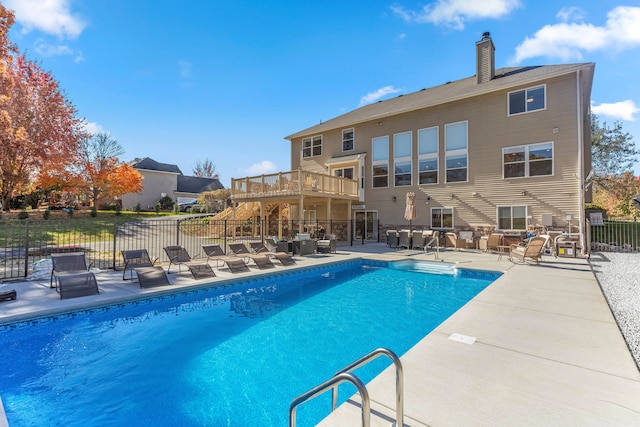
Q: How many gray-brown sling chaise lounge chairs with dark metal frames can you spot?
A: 6